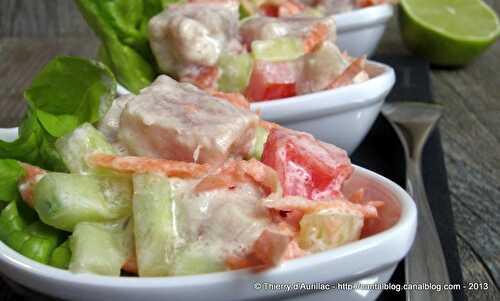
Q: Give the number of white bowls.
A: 3